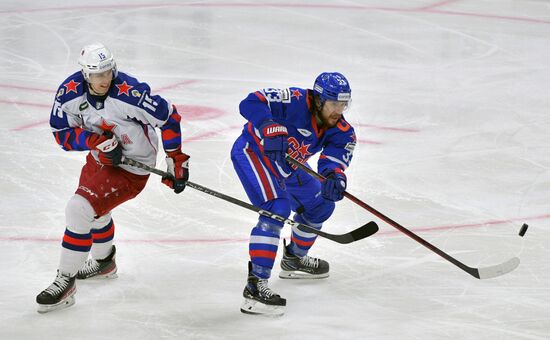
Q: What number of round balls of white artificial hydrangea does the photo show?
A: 0